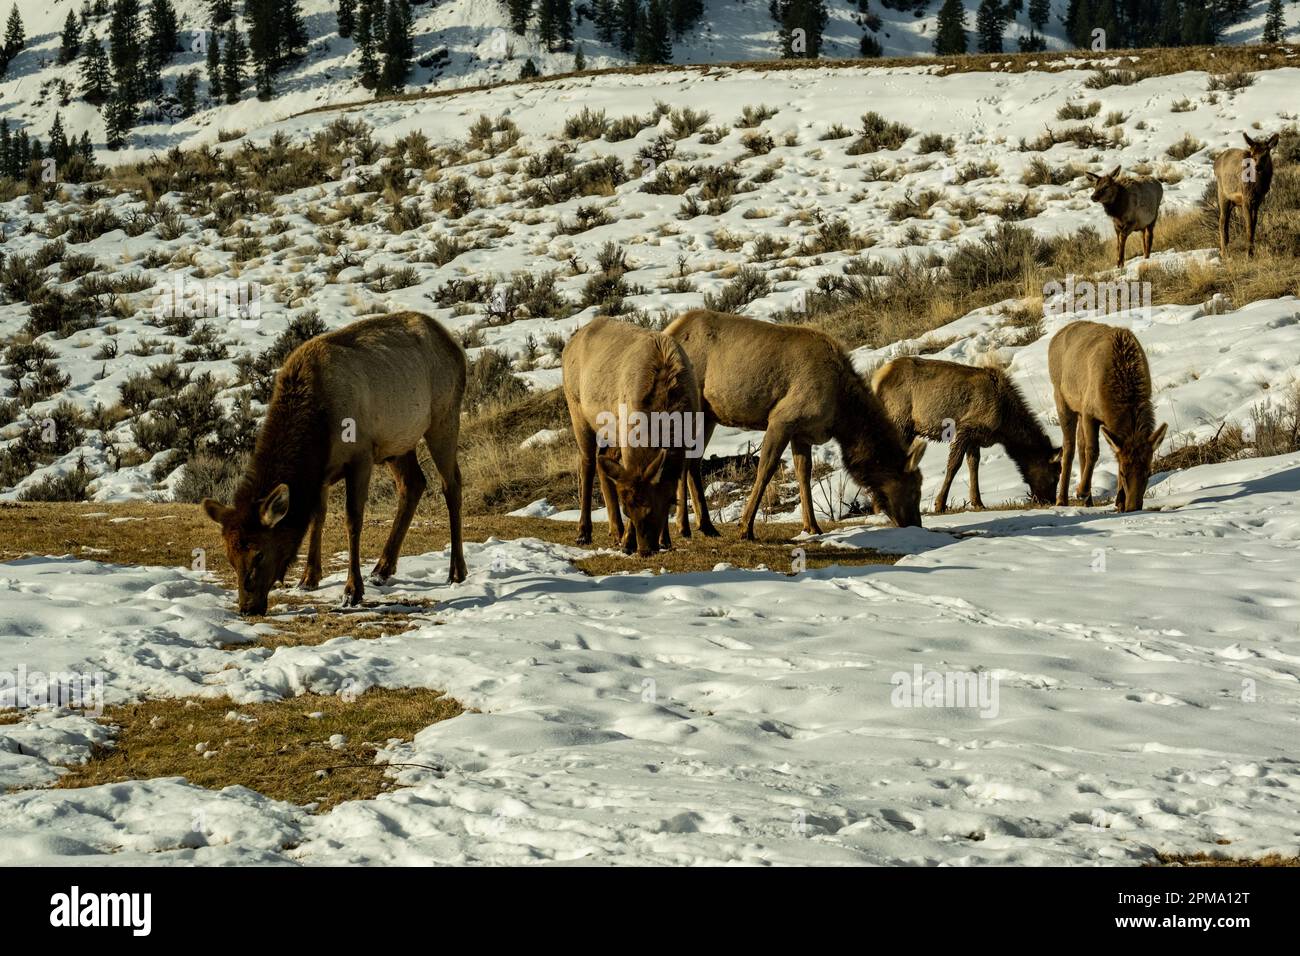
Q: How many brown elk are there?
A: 7